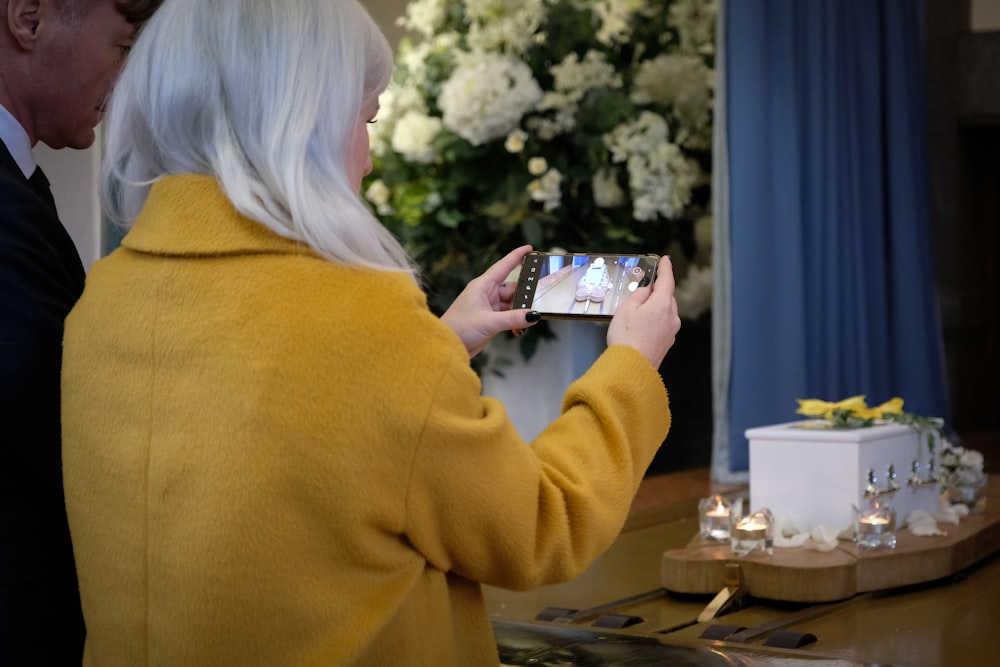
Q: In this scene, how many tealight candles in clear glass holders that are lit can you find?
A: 3